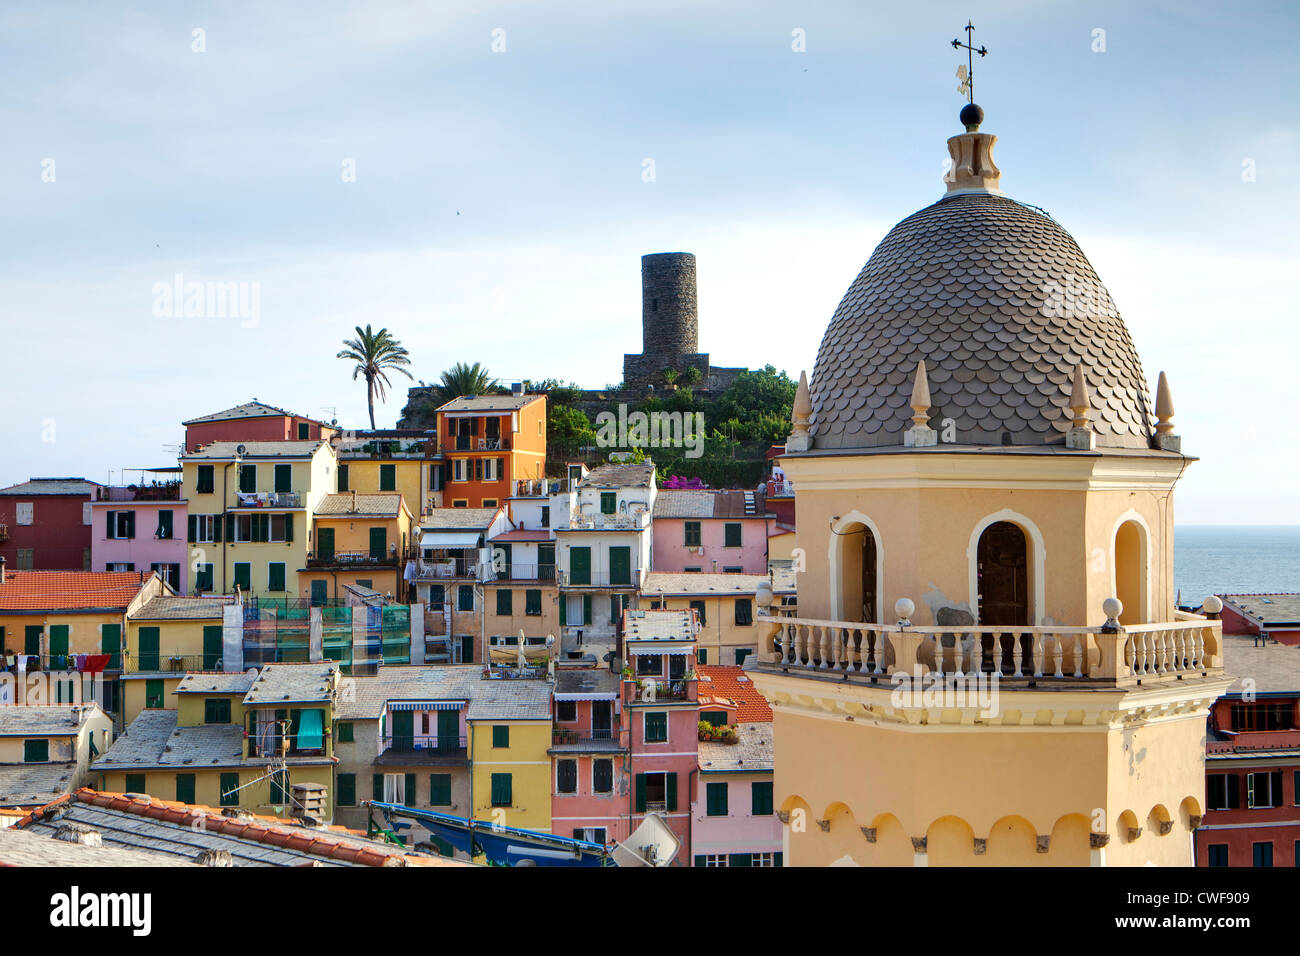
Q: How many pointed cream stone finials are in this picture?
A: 4